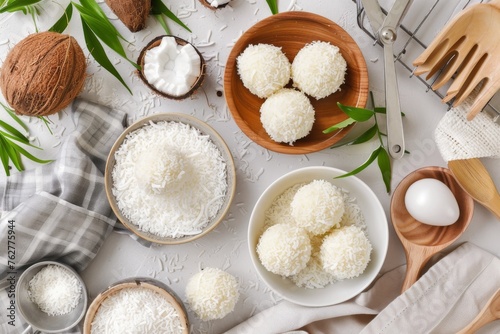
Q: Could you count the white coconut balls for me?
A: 8